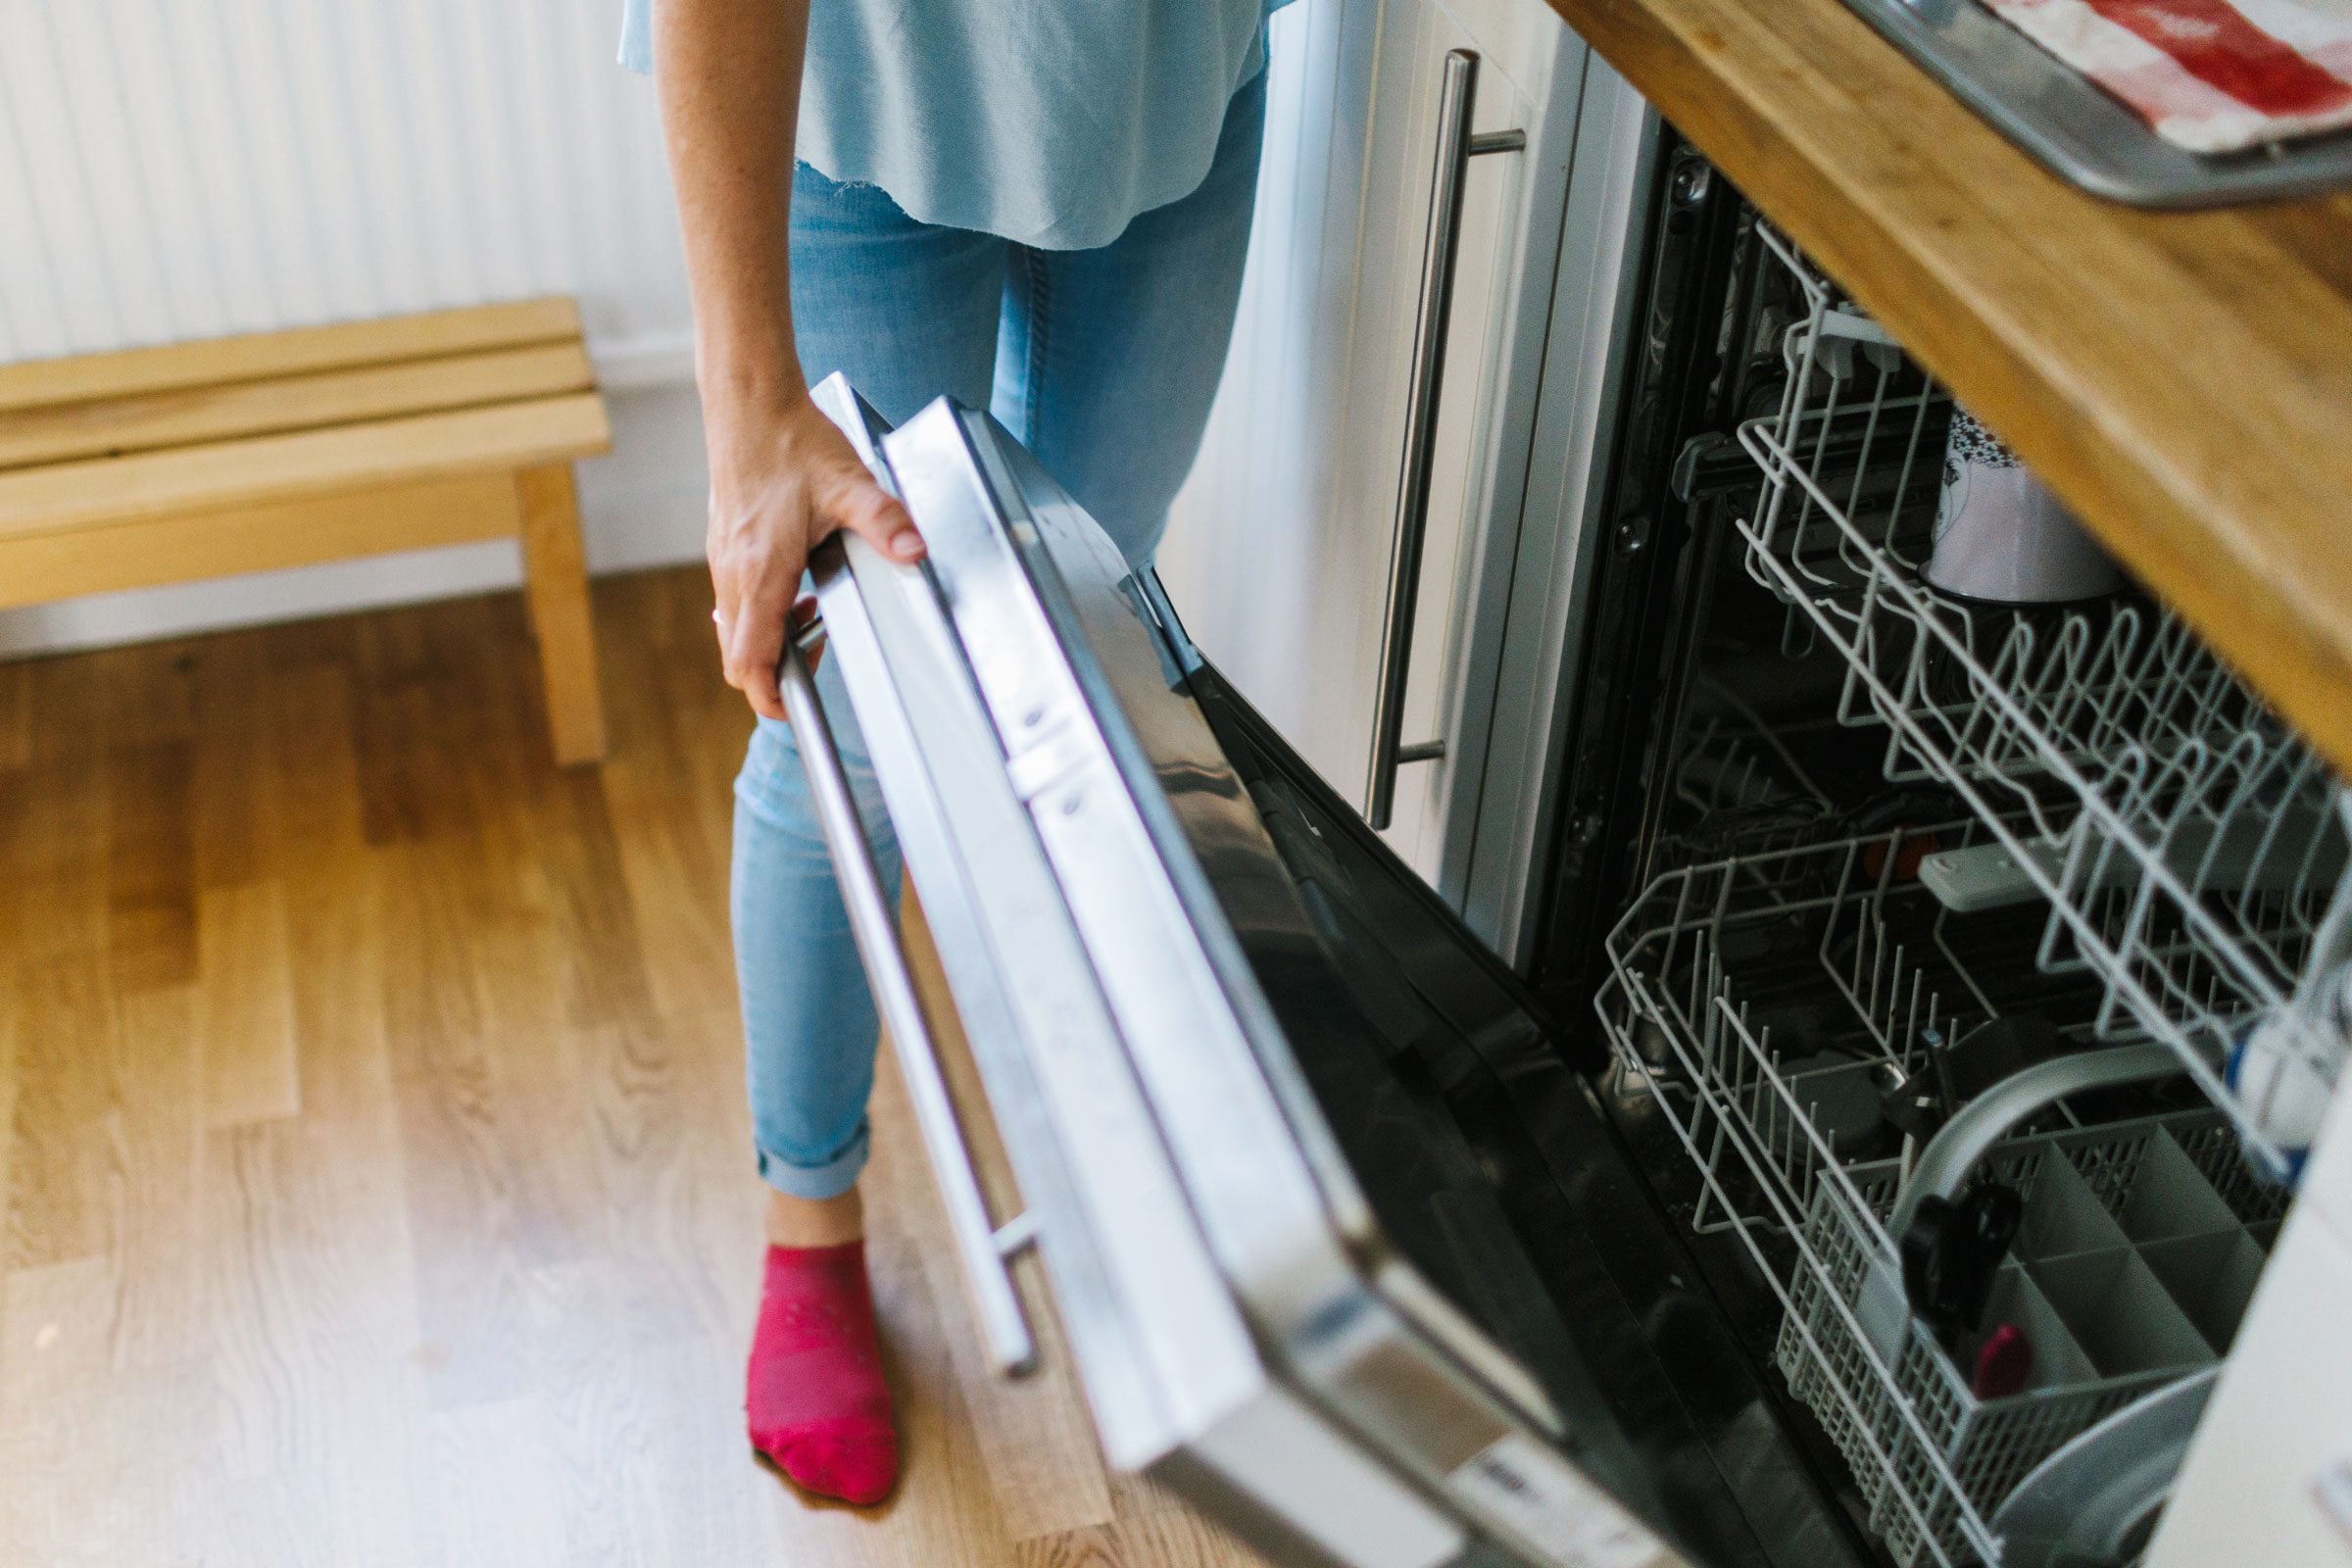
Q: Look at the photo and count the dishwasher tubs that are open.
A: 1